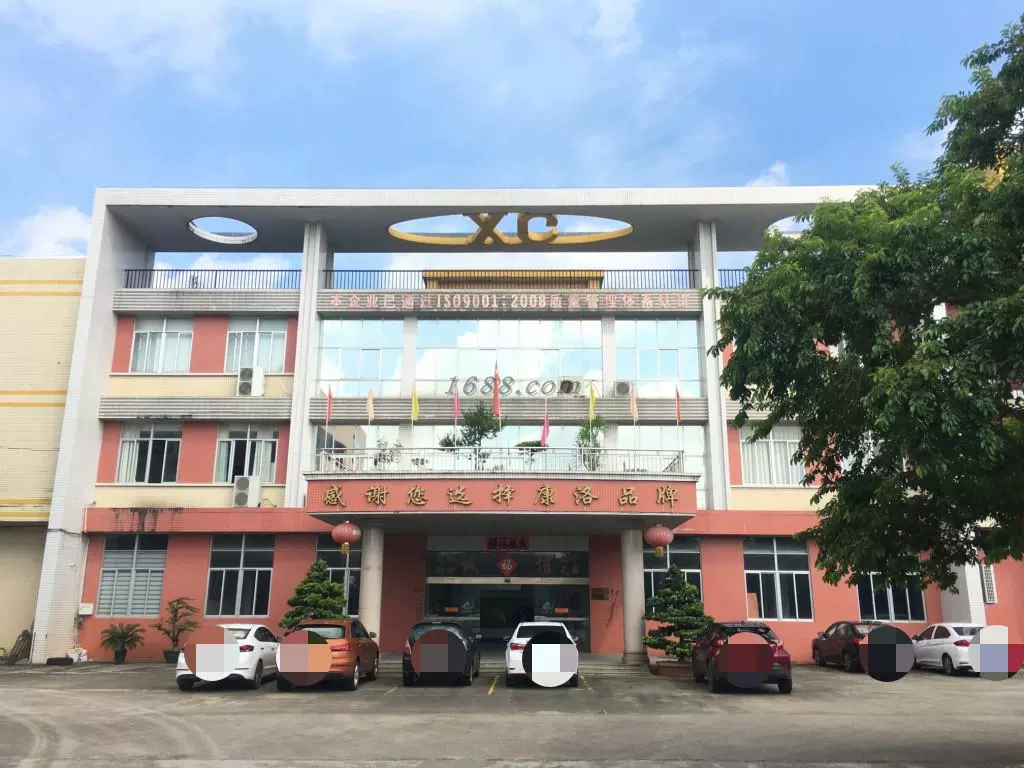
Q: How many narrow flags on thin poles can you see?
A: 9